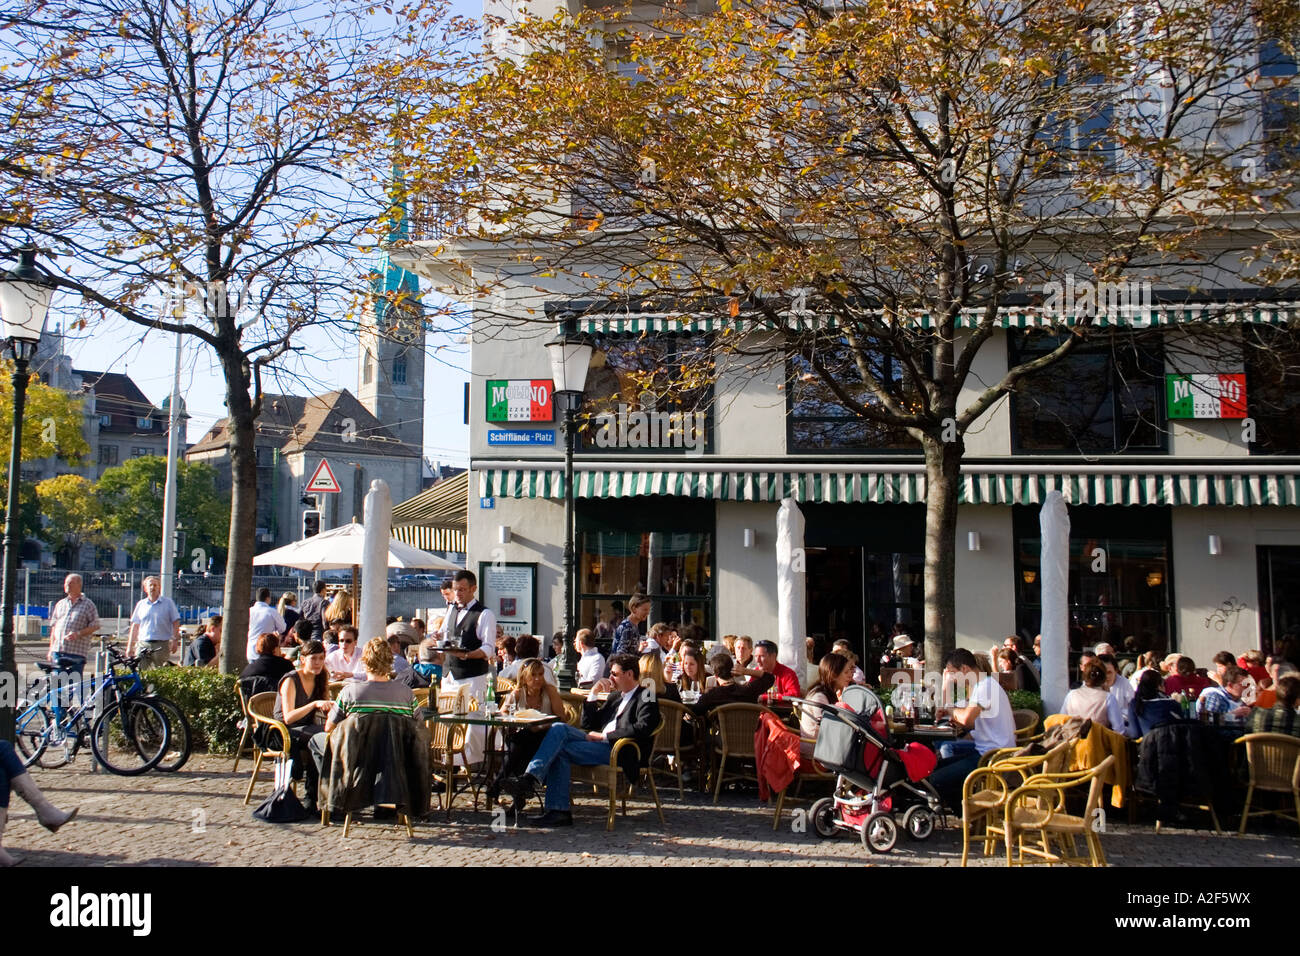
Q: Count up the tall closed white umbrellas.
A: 3